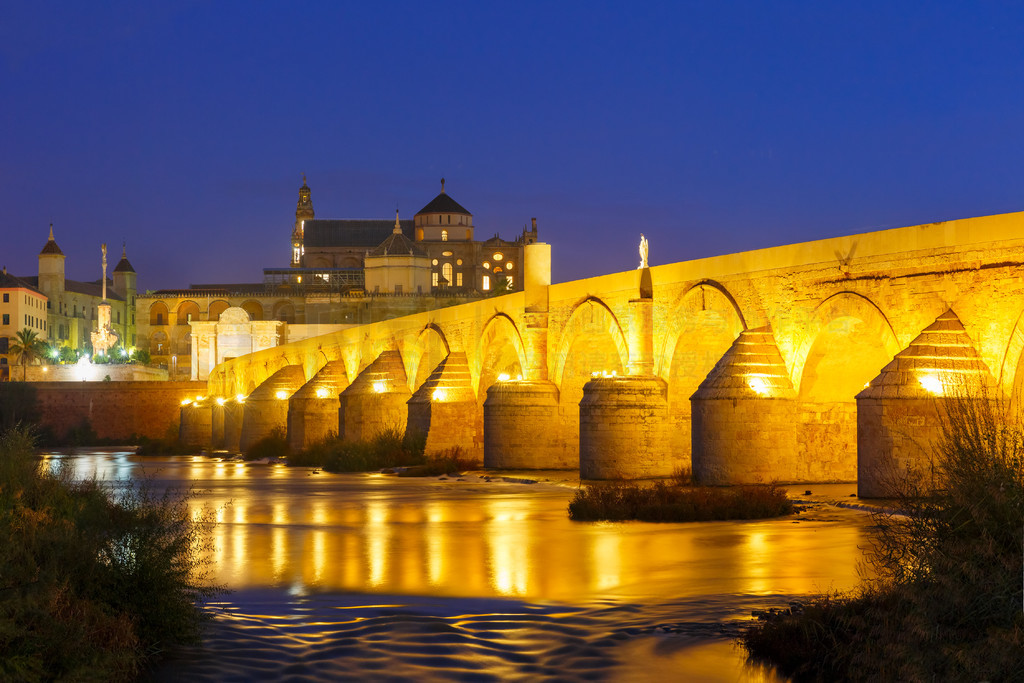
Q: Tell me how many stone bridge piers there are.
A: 11